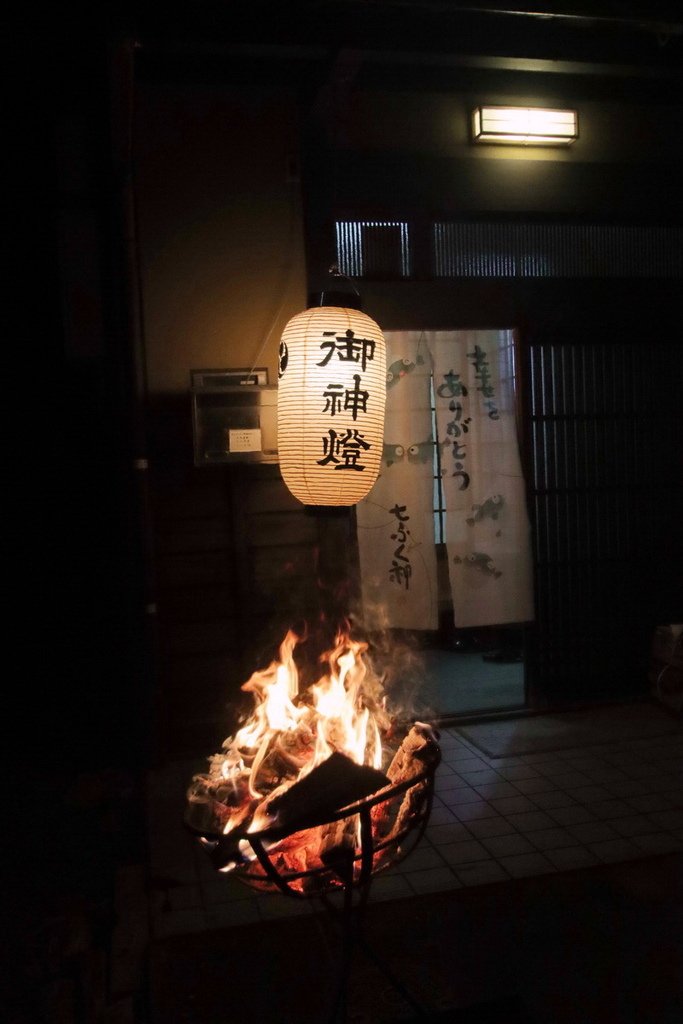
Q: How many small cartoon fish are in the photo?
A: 5